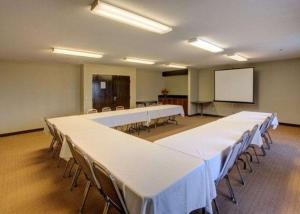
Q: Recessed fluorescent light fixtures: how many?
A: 6